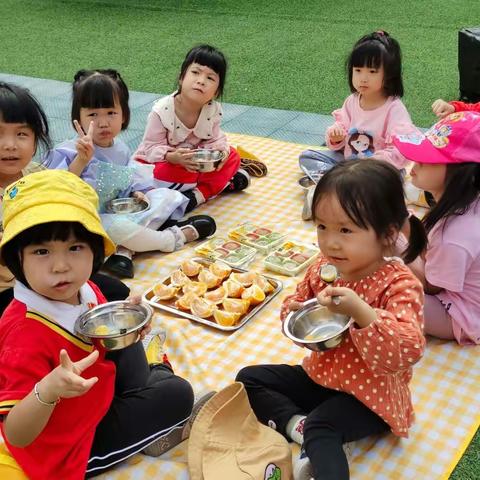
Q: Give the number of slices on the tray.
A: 15